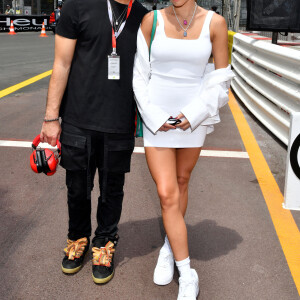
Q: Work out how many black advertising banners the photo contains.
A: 1